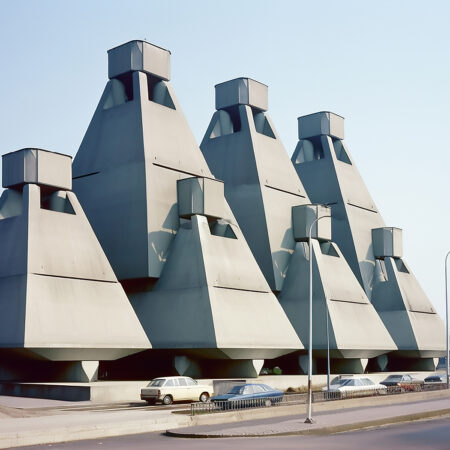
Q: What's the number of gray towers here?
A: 7